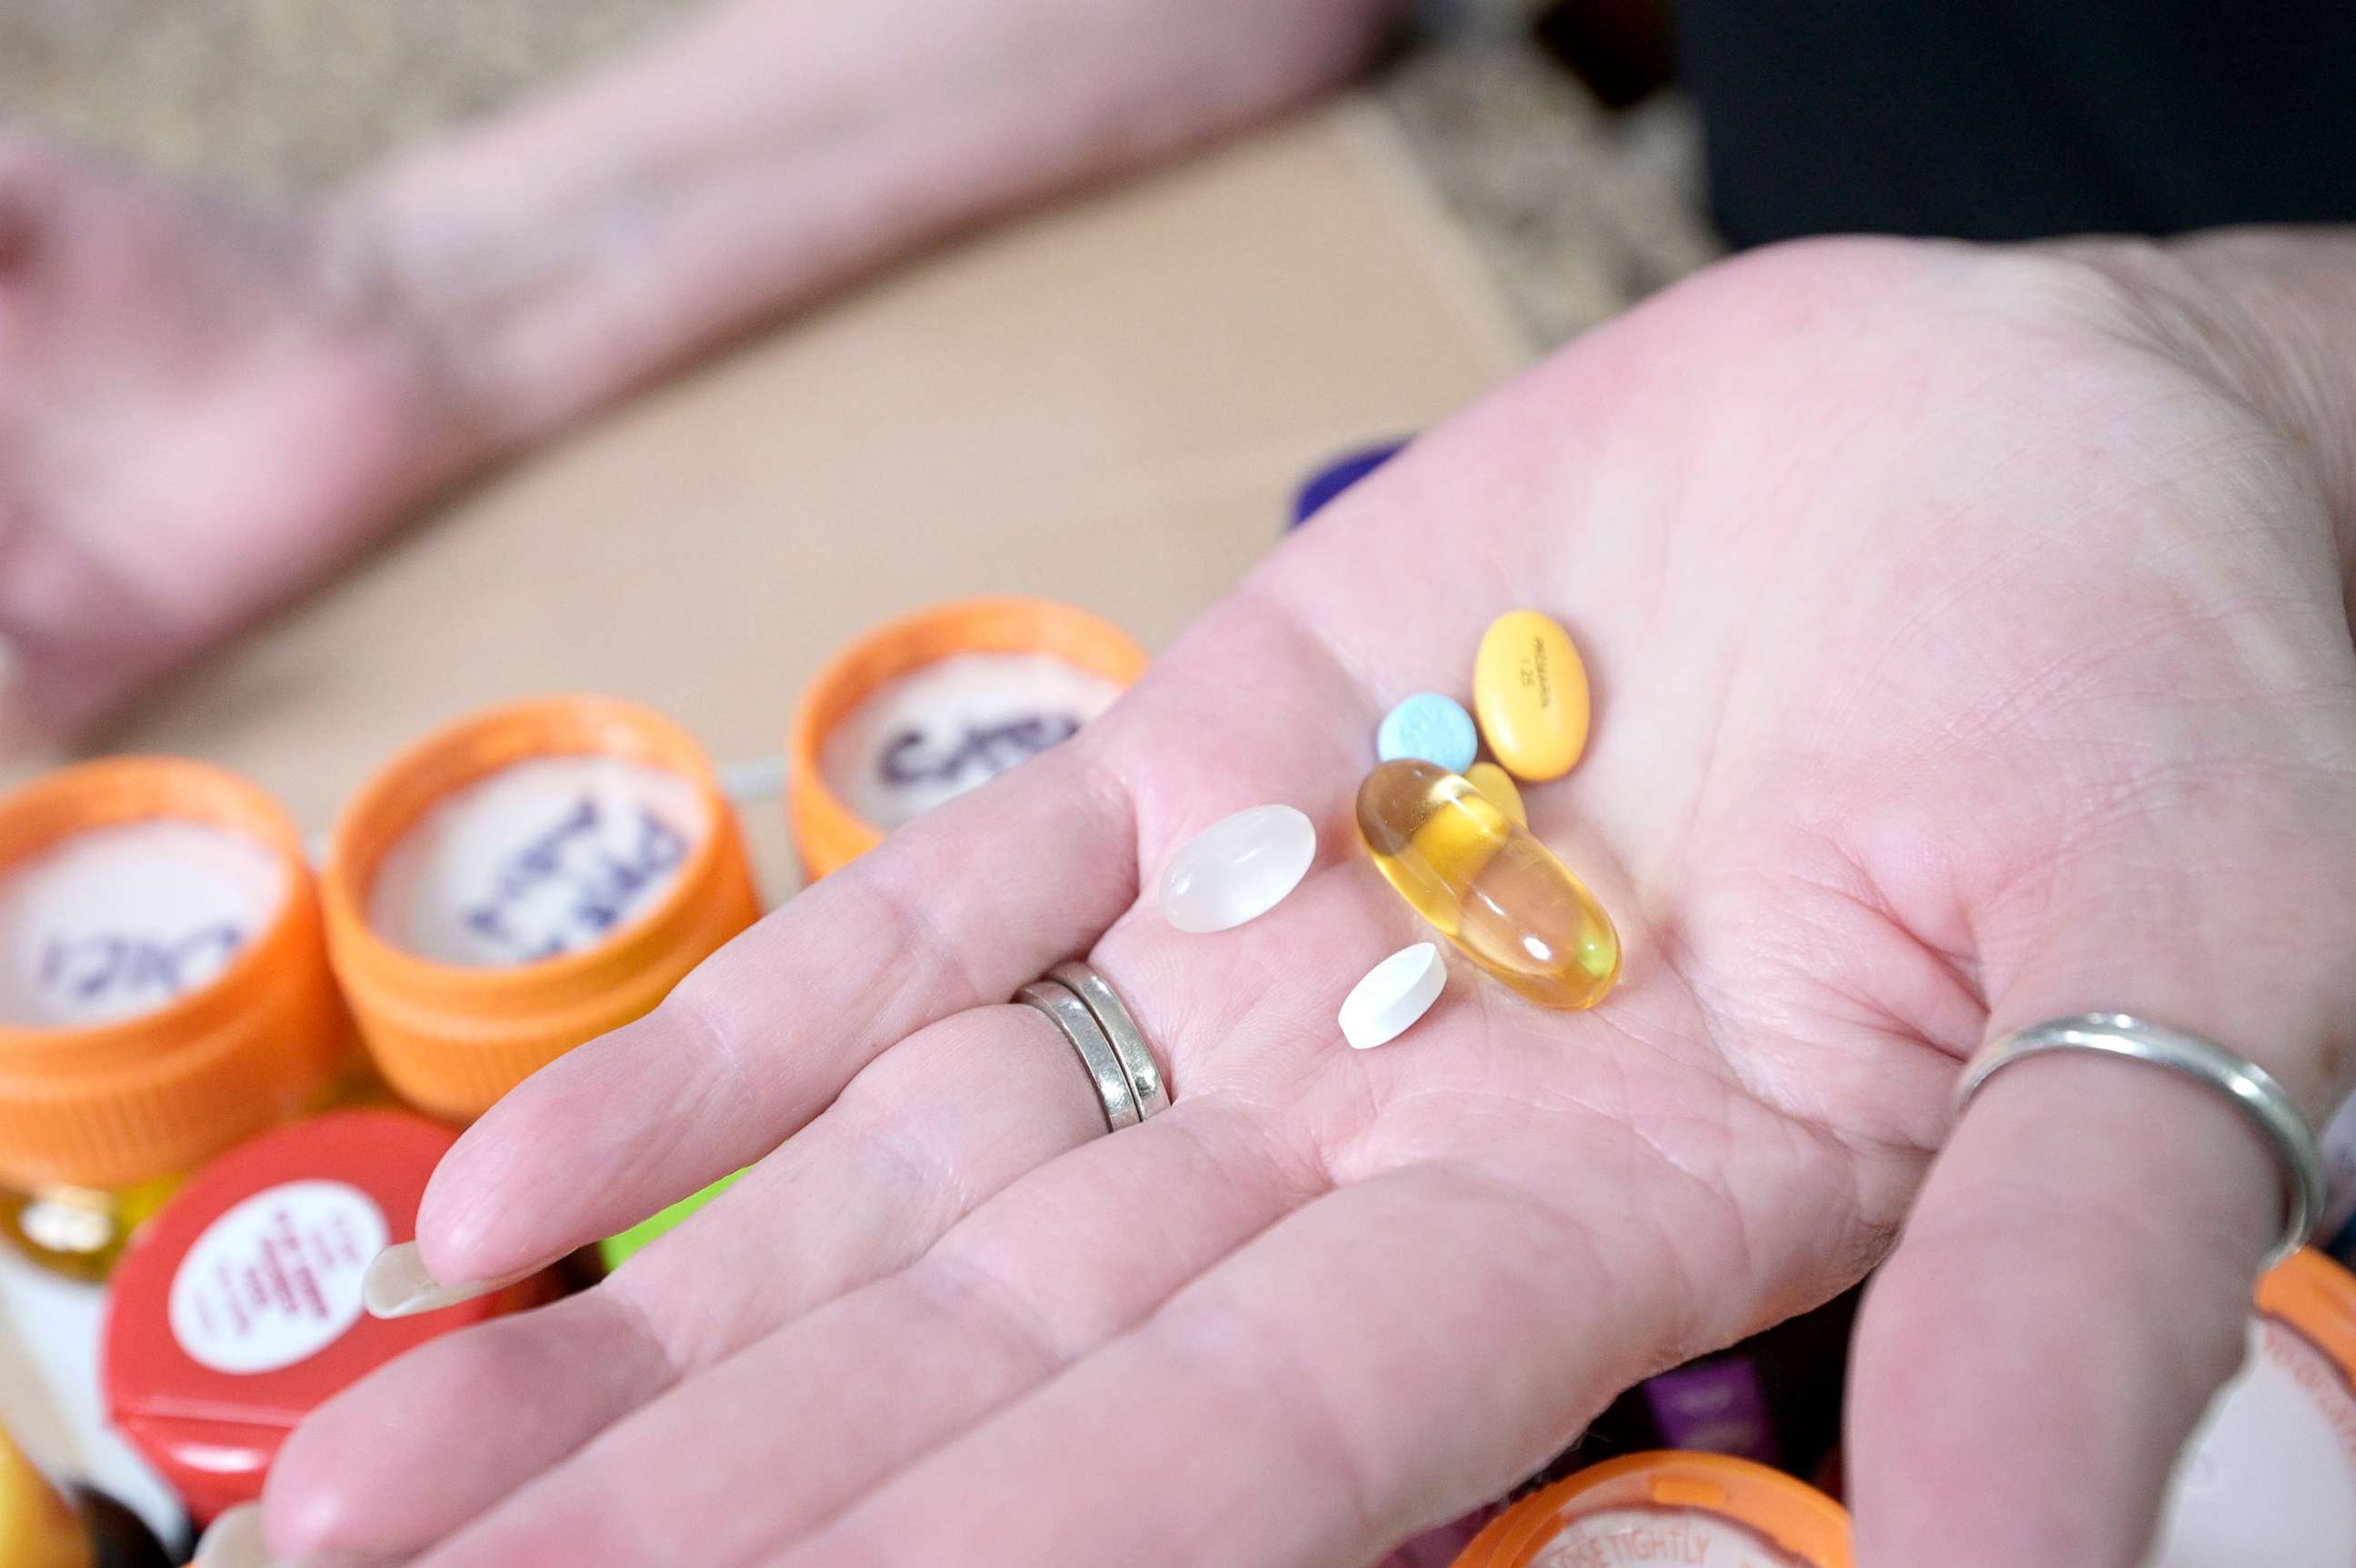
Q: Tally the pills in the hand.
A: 6